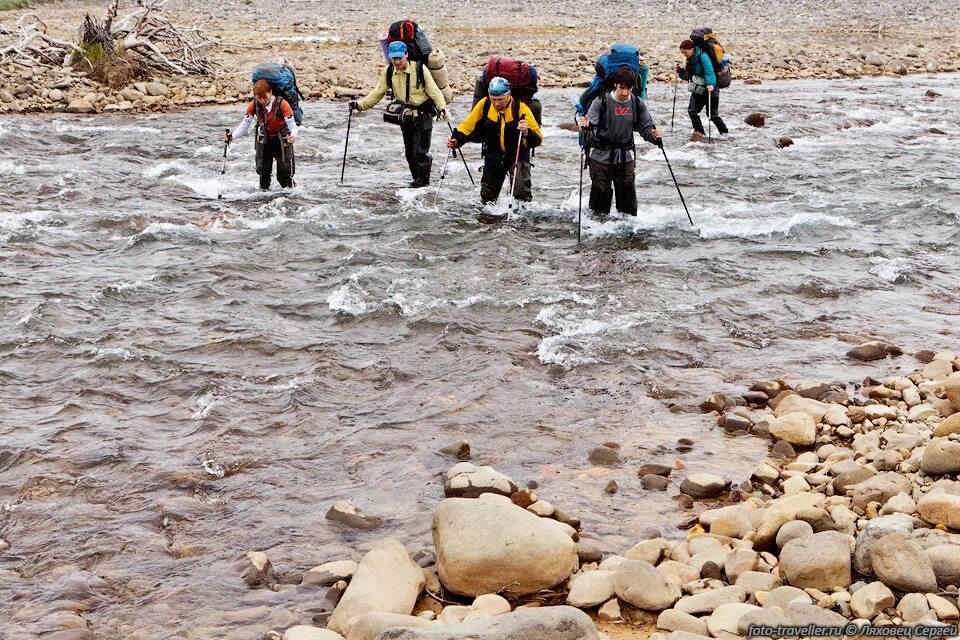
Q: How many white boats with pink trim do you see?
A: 0